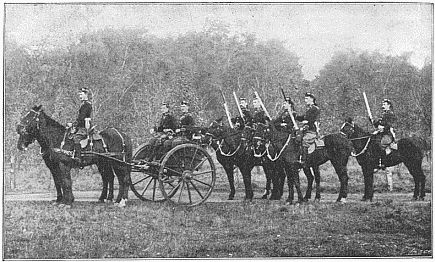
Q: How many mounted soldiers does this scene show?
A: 6